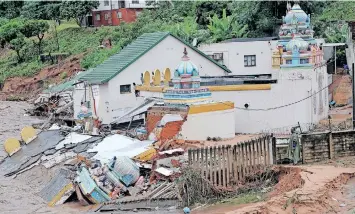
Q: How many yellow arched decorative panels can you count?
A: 5